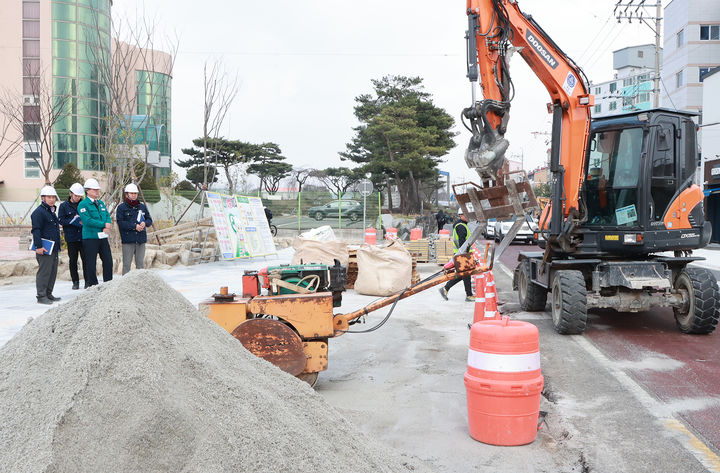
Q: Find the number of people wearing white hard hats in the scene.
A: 5